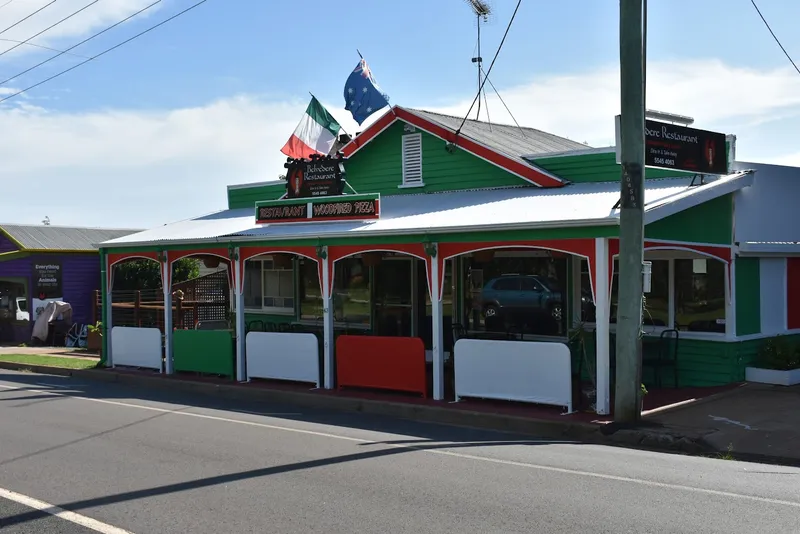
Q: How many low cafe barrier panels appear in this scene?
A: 5